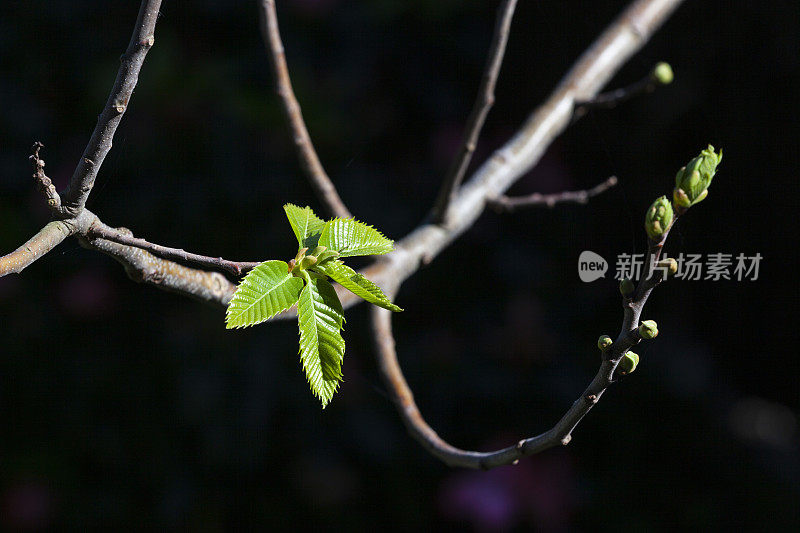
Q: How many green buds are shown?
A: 8